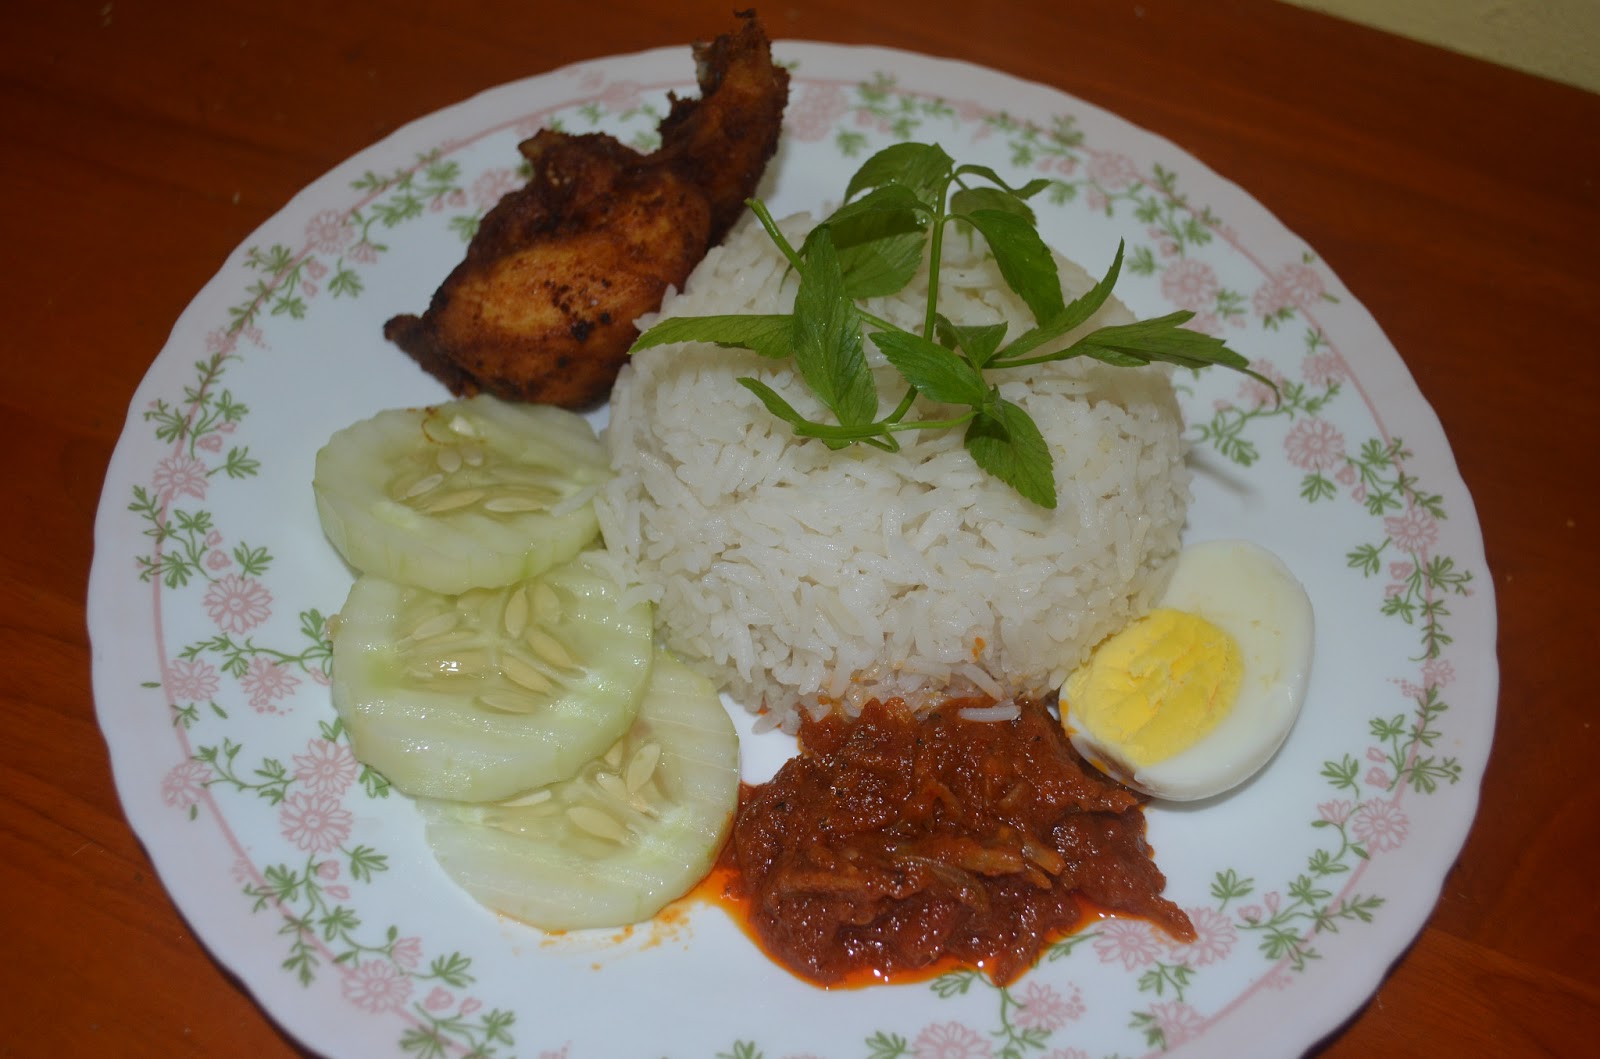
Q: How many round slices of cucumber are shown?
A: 3